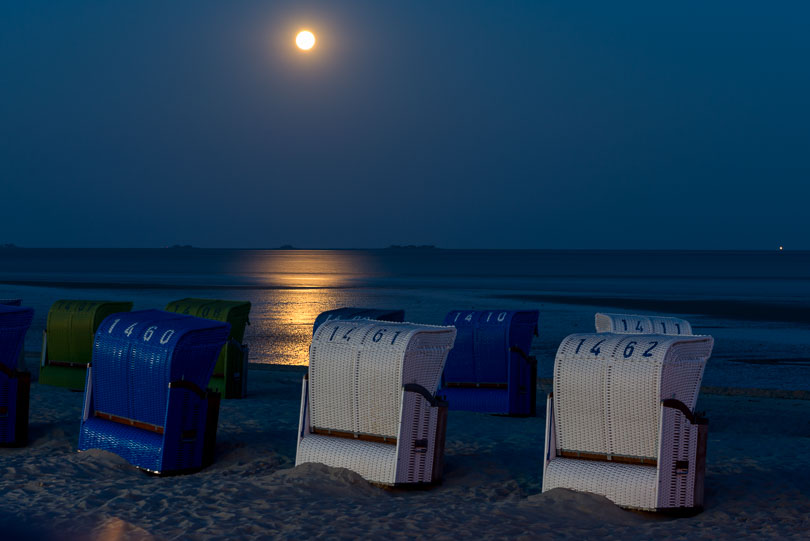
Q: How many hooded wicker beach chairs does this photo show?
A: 10